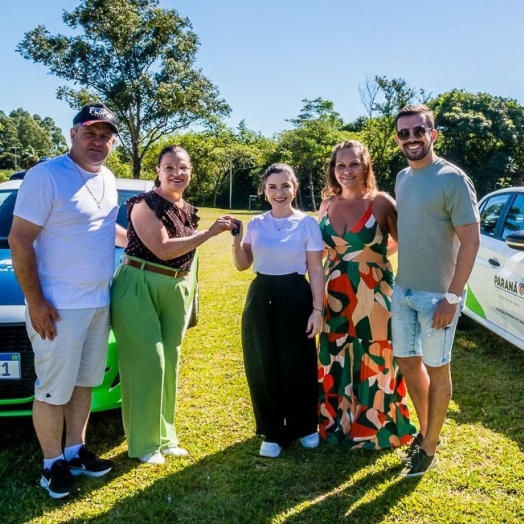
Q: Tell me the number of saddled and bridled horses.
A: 0